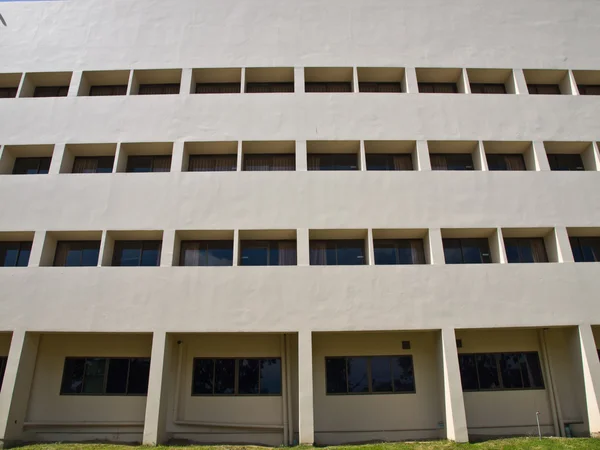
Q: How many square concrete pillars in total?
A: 5